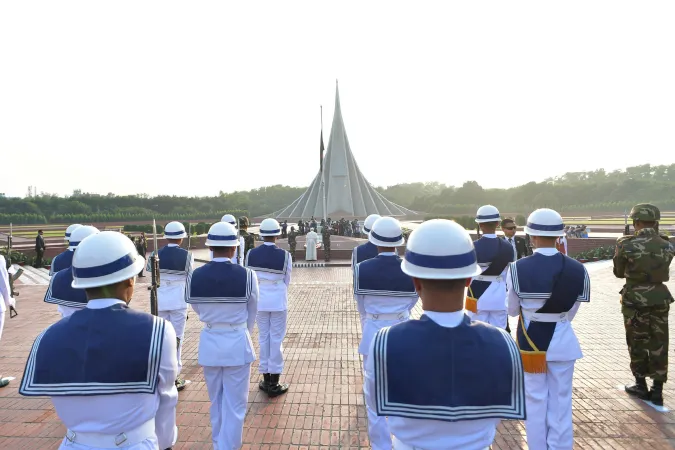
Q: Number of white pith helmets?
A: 12